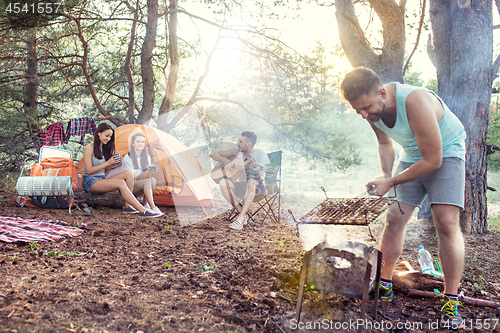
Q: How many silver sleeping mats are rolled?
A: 1